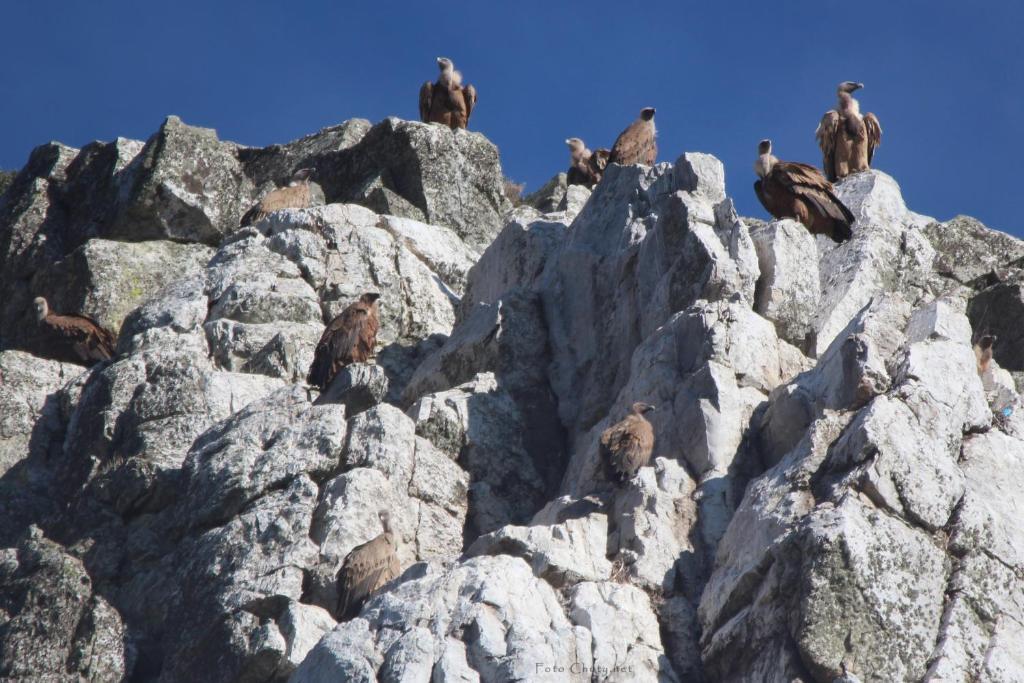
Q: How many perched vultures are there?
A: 11